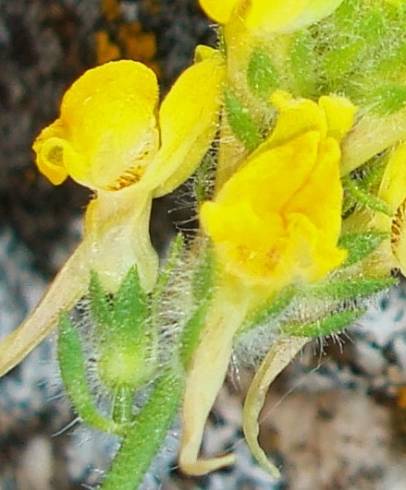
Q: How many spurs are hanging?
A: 3